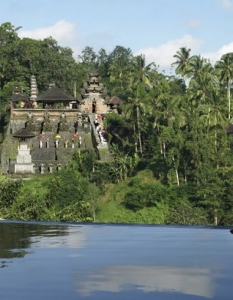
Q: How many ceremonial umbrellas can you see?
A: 6